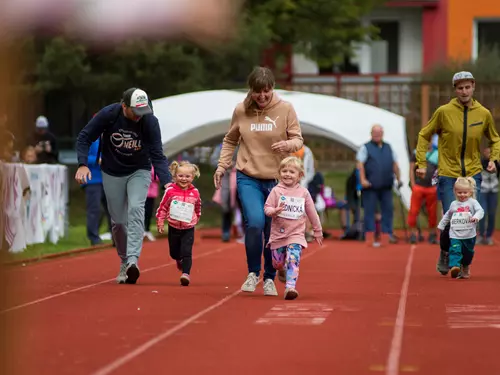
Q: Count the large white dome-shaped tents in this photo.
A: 1